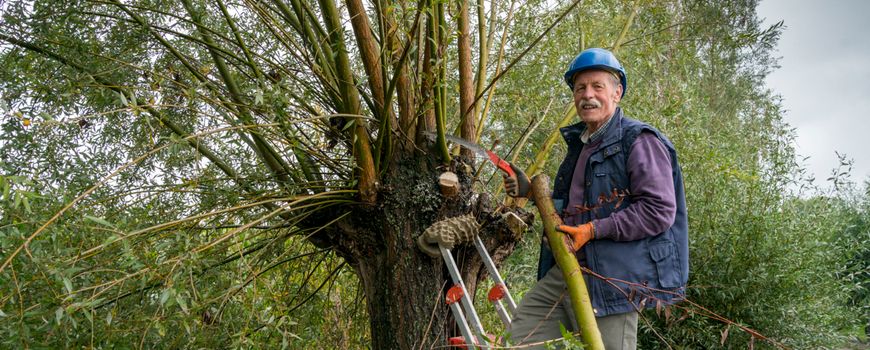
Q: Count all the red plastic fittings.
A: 2